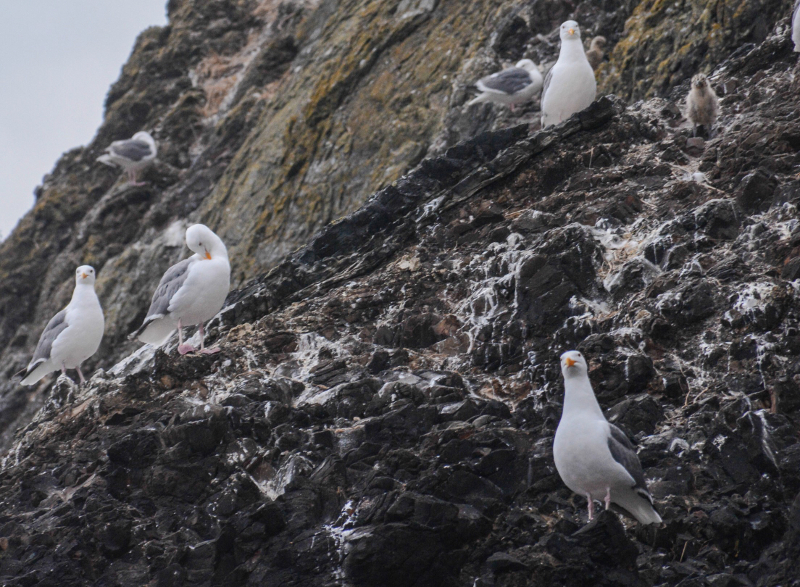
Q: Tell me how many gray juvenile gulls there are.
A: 2